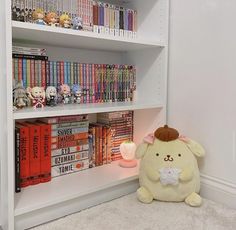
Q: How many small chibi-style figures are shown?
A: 9